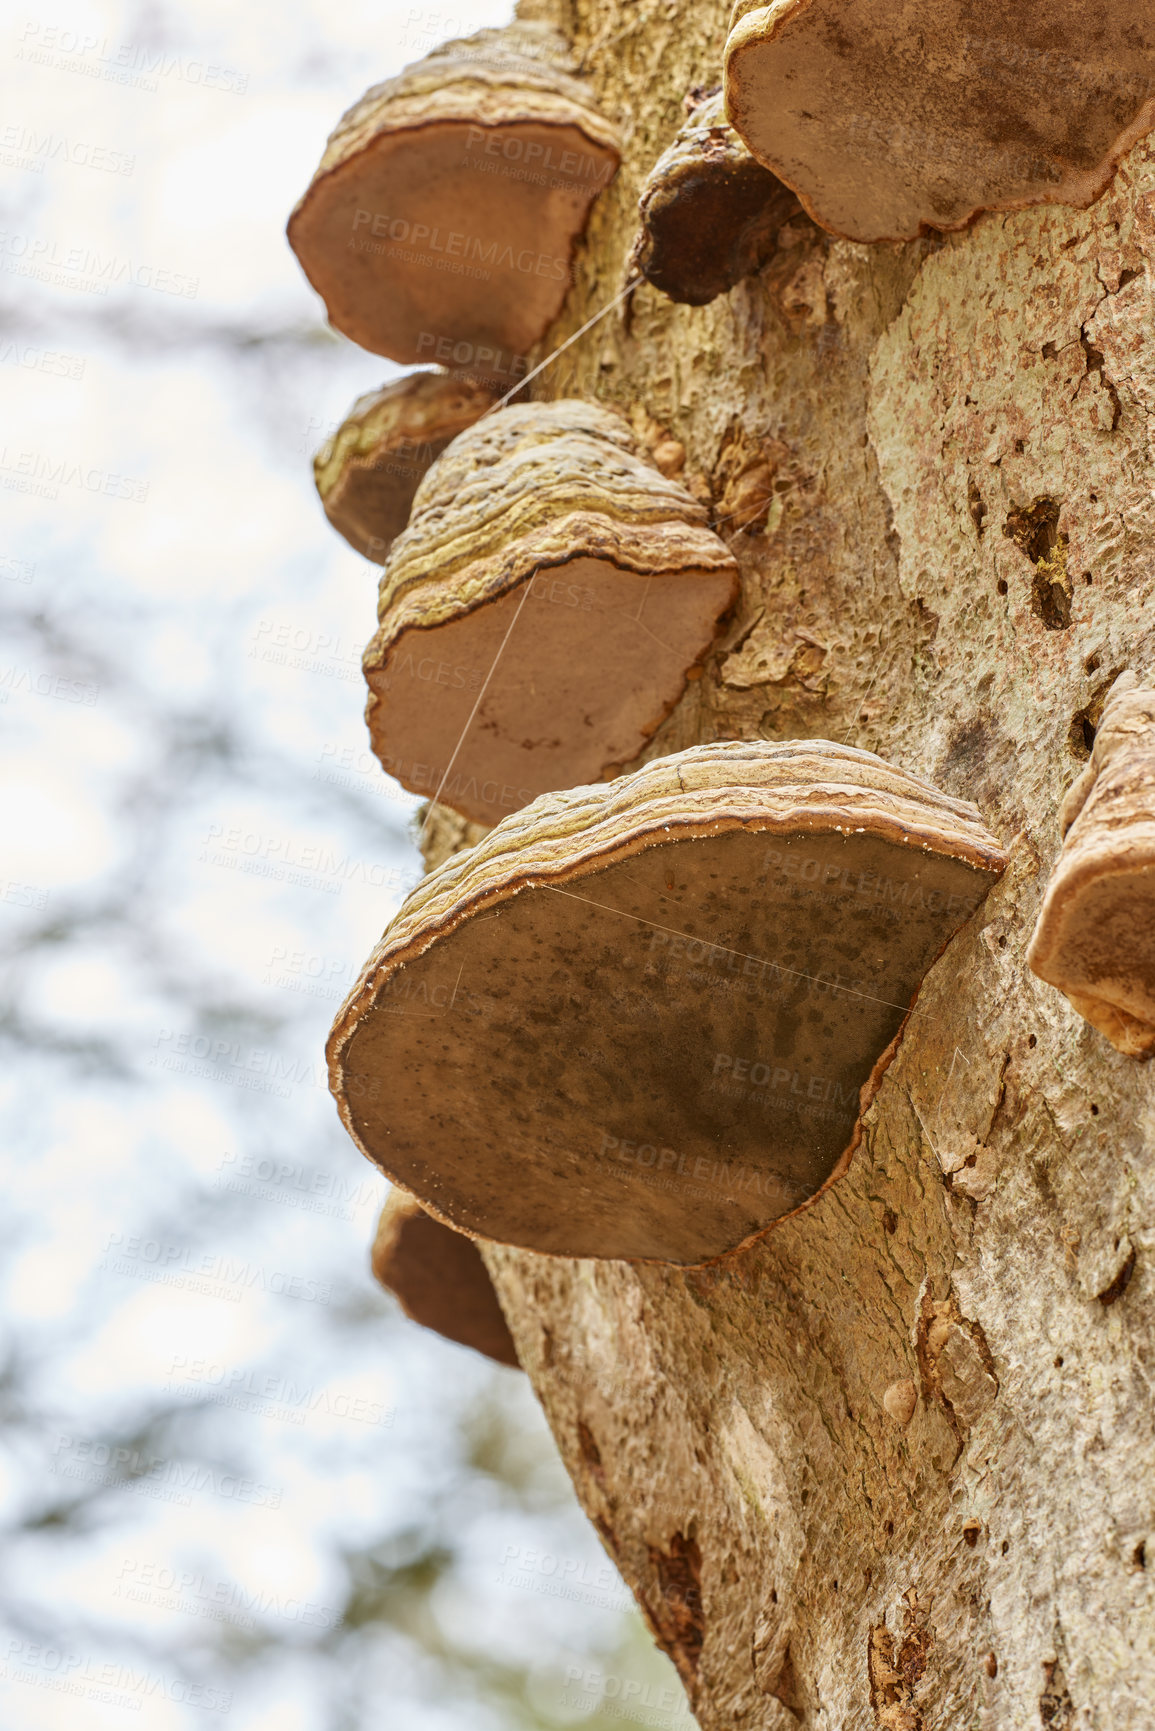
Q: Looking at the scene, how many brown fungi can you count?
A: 8